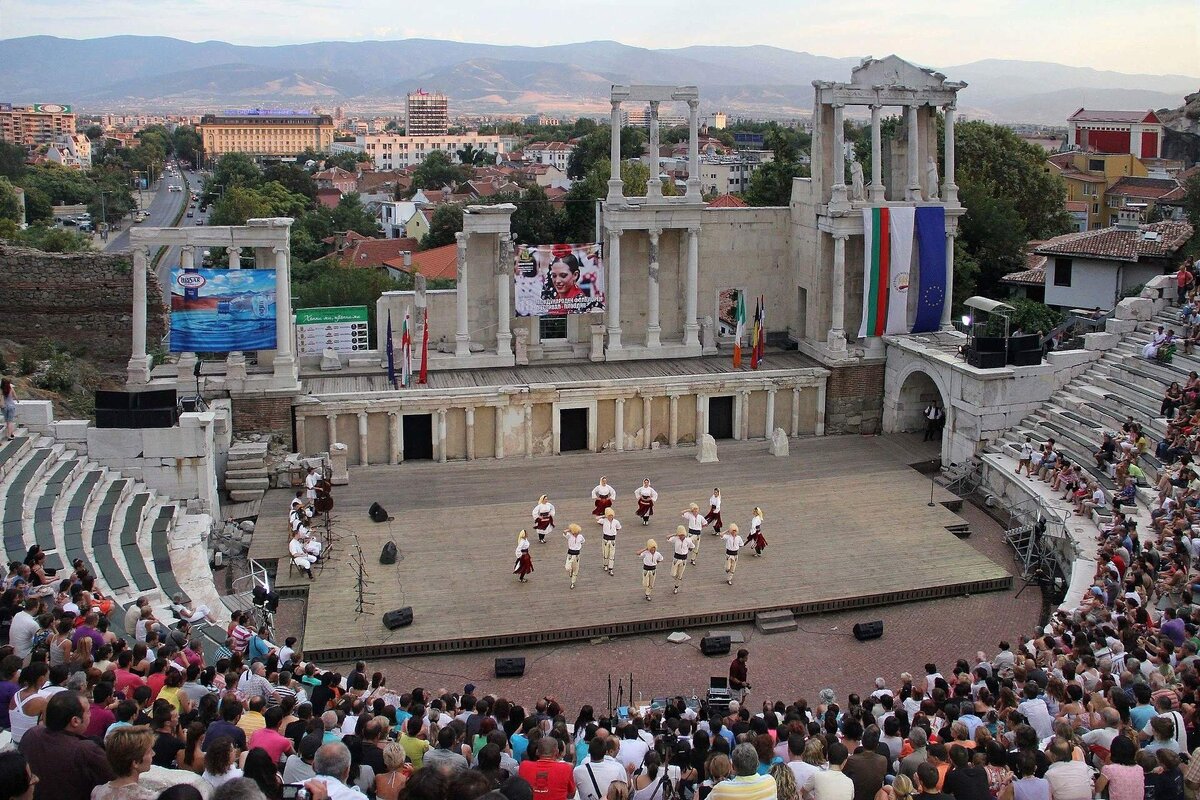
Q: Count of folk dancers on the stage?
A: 12